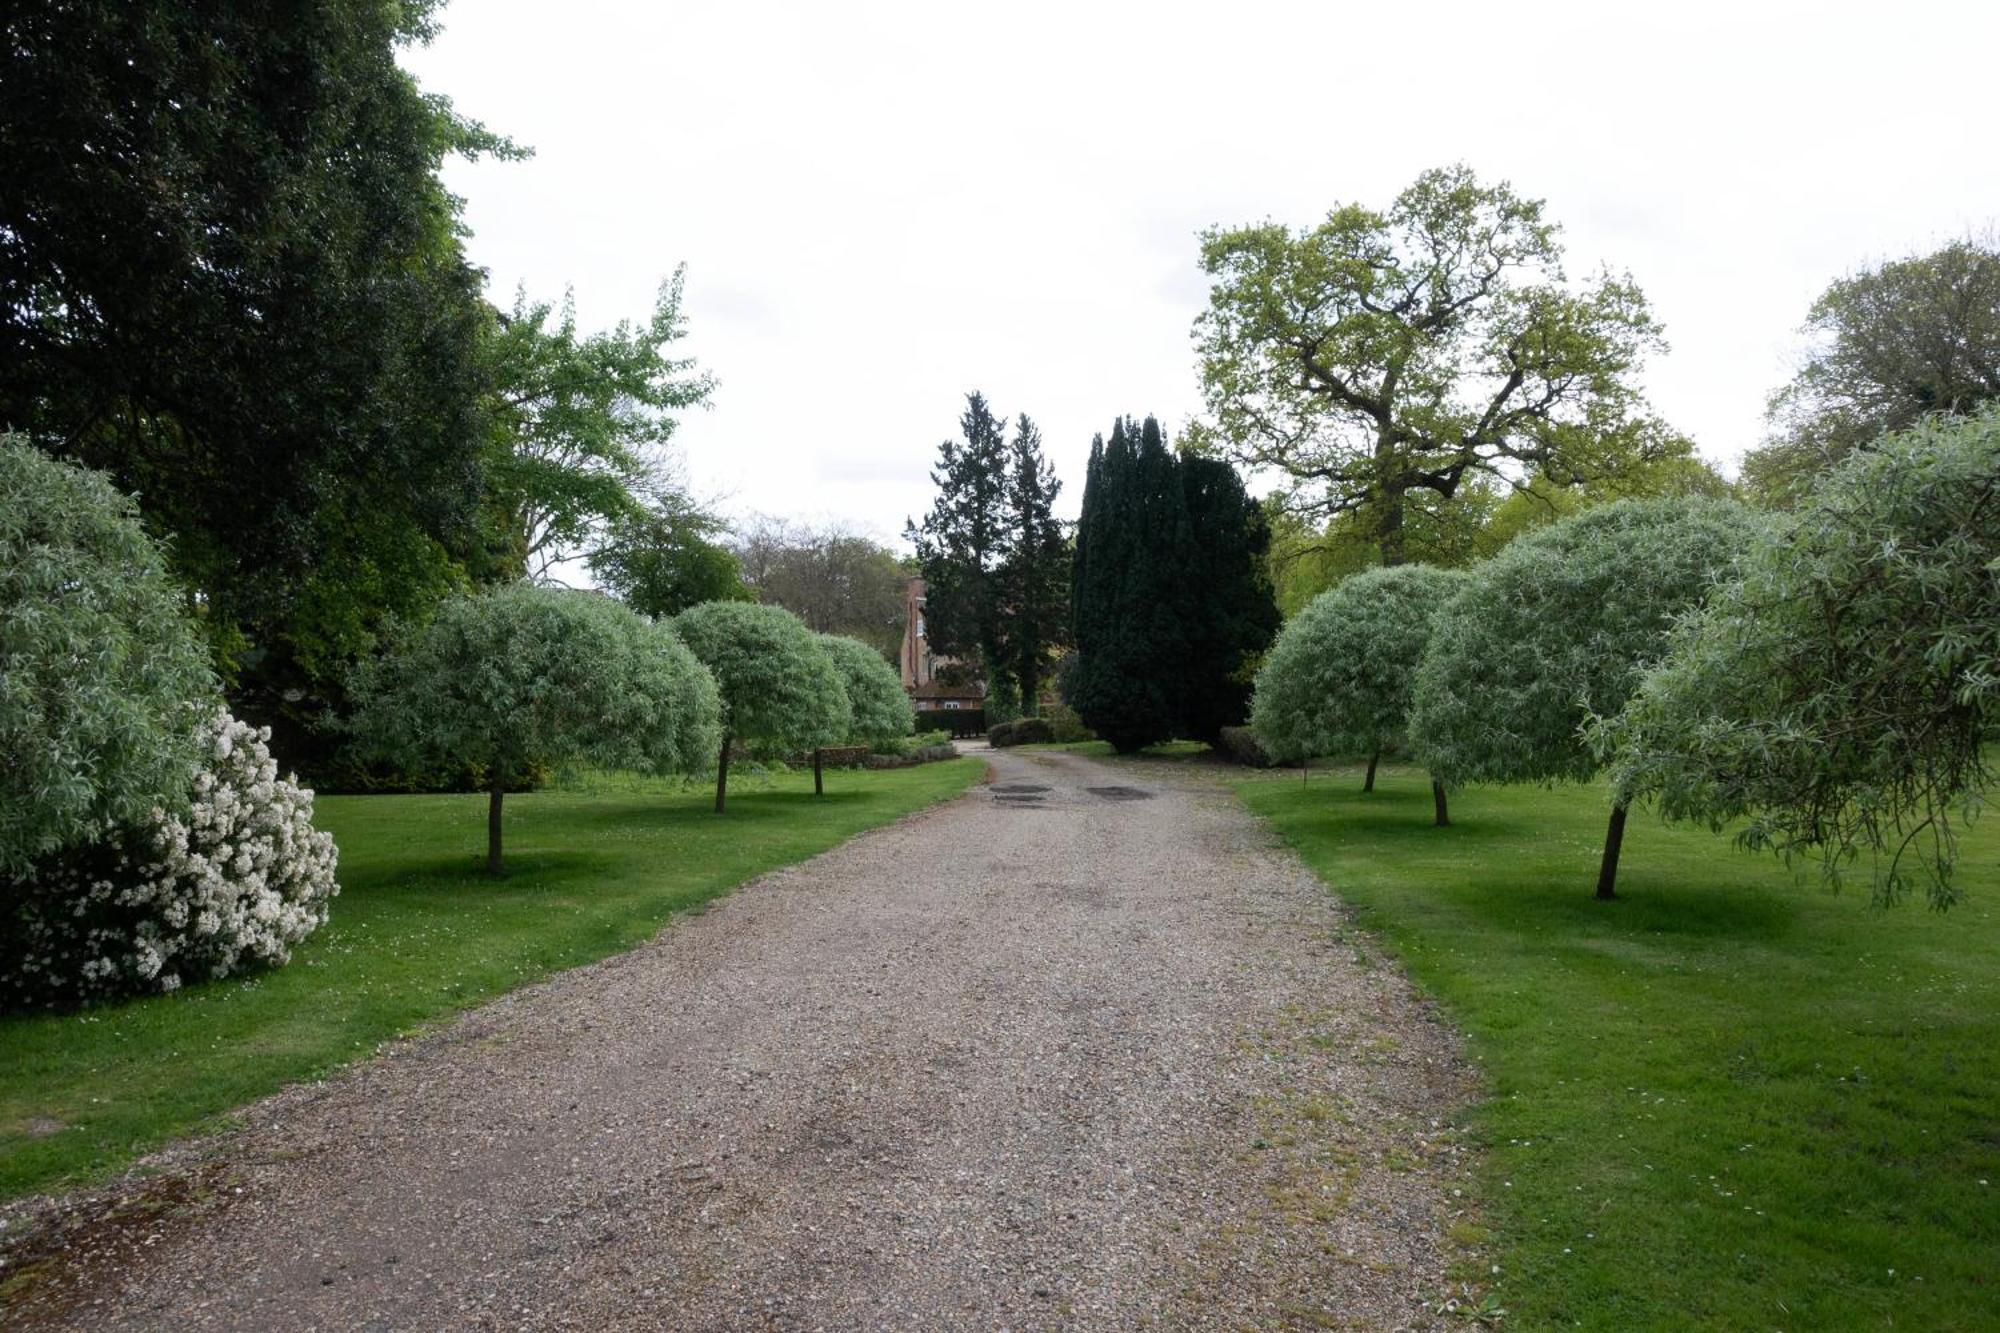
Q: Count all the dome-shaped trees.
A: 7